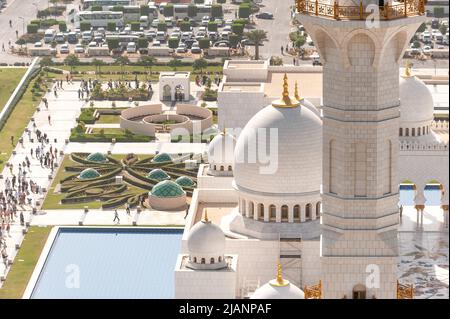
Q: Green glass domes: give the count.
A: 6